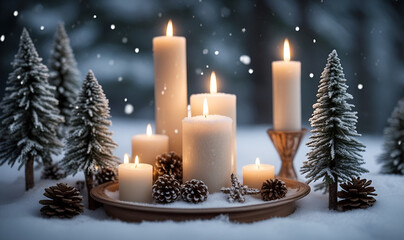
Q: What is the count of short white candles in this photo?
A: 3